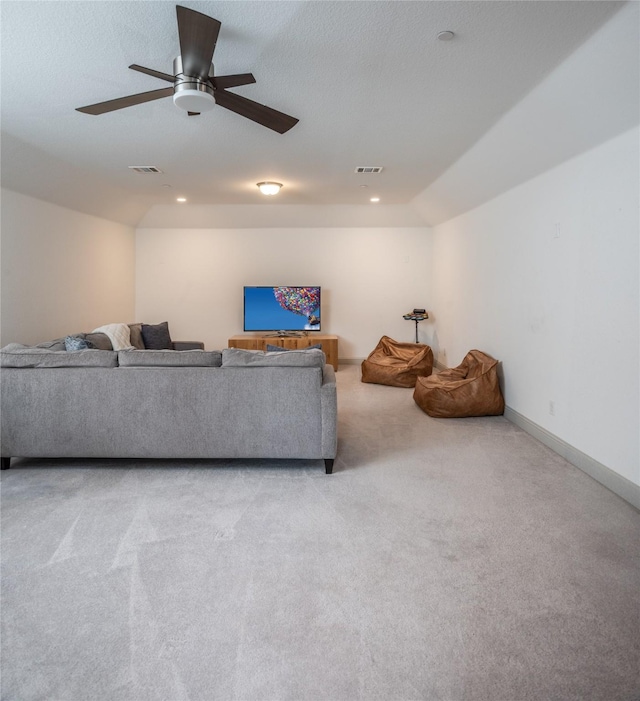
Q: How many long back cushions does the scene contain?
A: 3